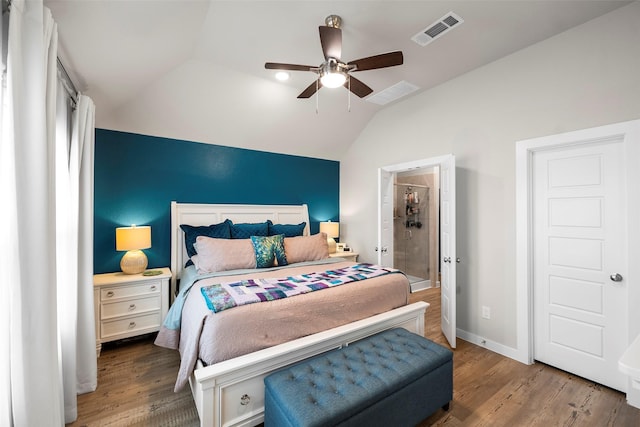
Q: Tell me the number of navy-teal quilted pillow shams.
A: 3